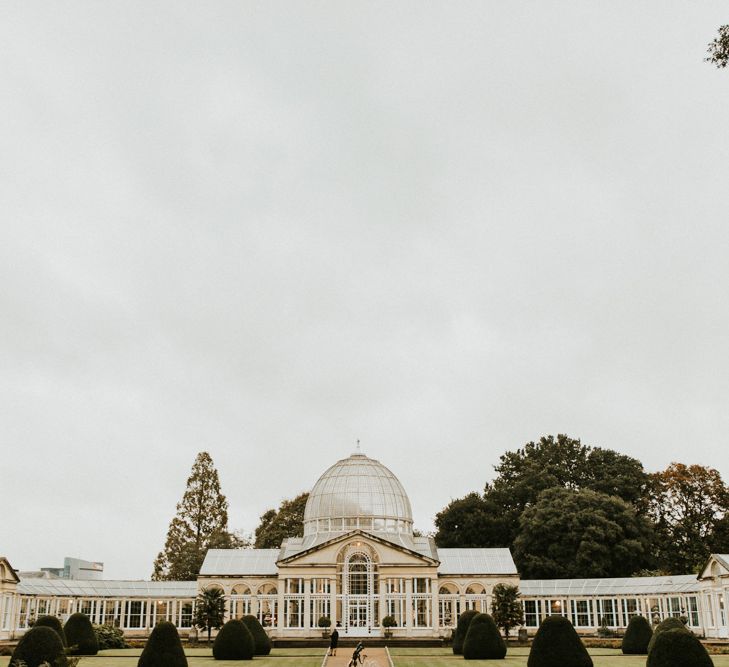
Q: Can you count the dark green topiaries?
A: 12